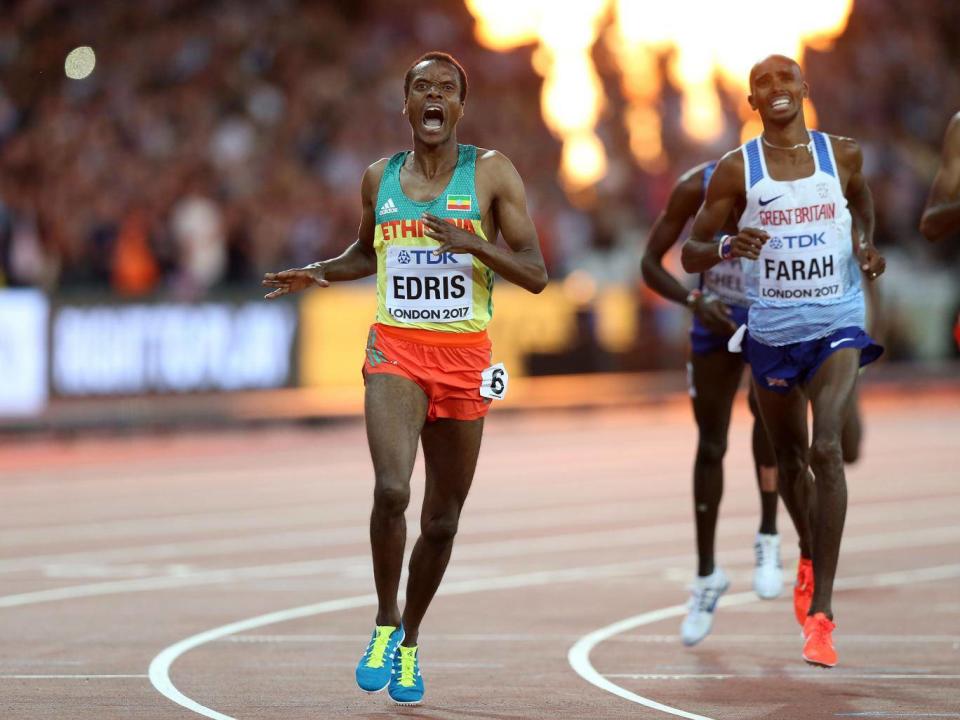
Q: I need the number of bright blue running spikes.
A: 2